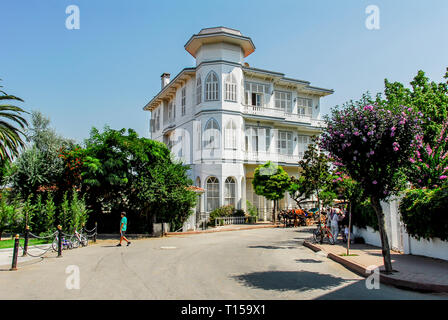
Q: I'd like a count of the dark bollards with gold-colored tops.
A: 5